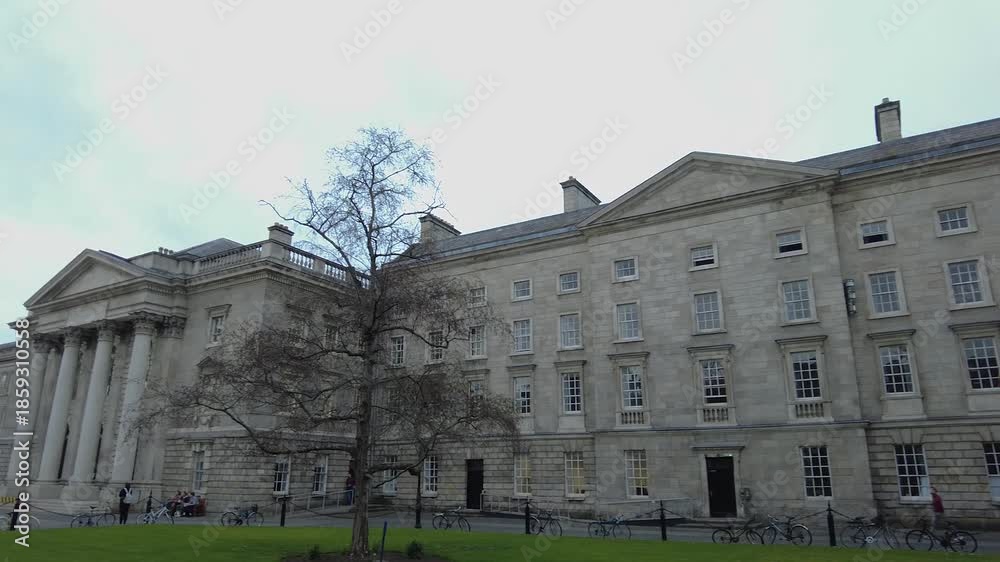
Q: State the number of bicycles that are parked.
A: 11